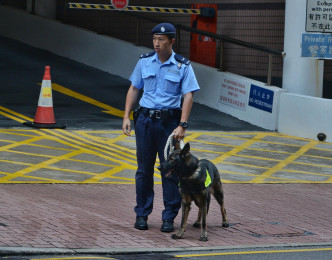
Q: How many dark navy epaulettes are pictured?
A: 2